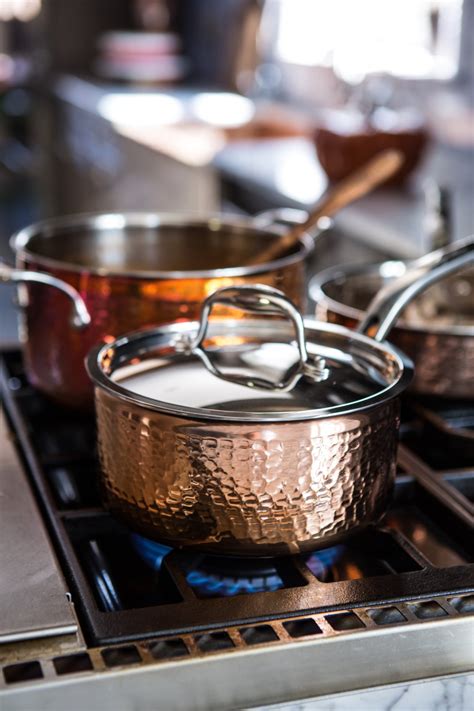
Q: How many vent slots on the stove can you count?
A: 11